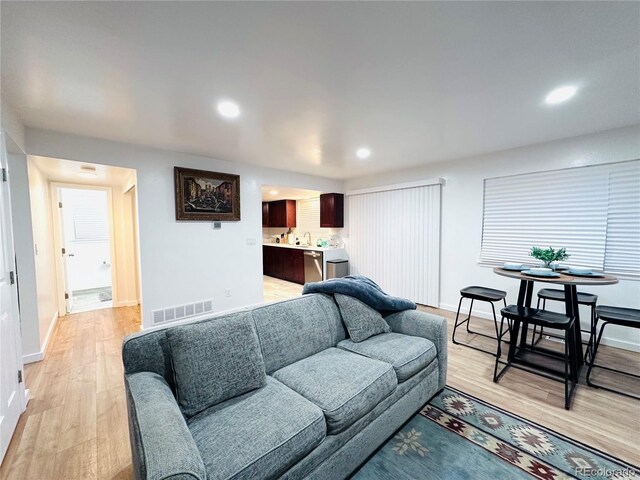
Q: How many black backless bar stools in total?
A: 4